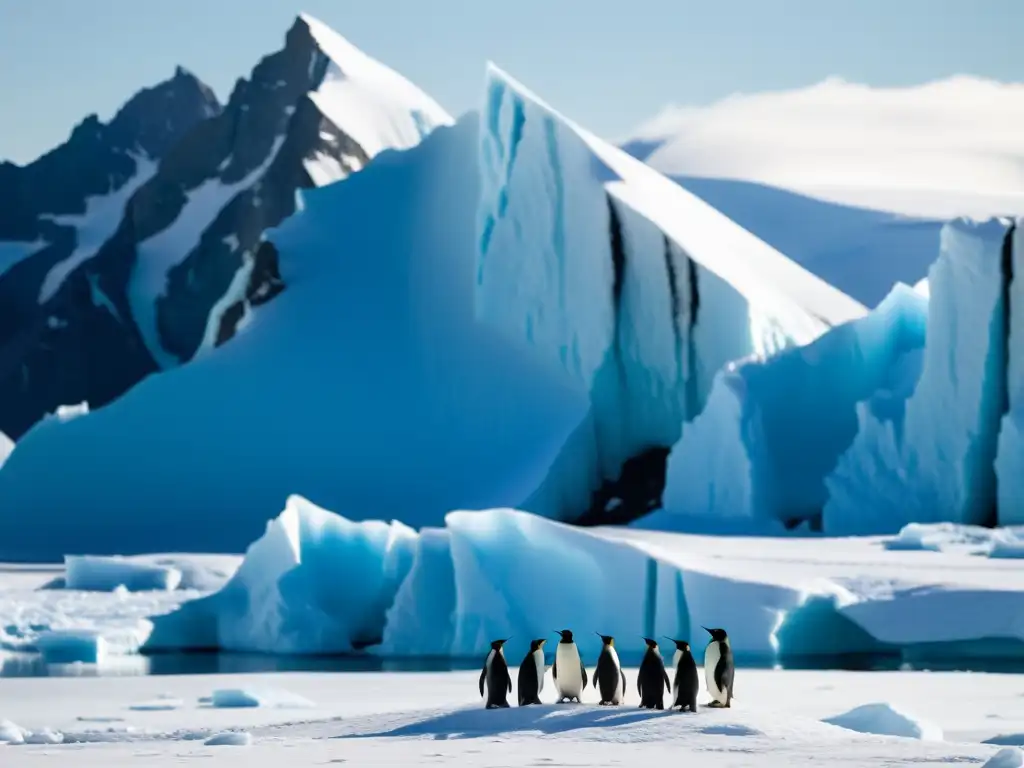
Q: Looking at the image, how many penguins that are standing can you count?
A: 7